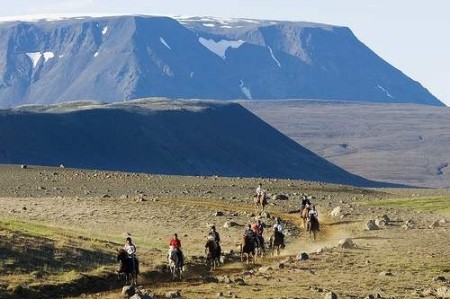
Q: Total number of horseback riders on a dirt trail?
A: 9